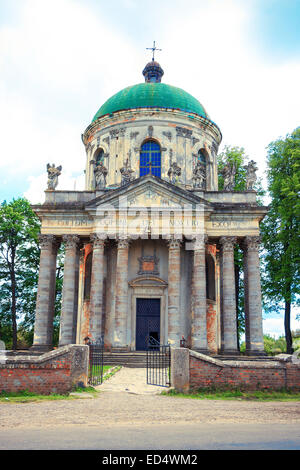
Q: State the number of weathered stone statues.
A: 7